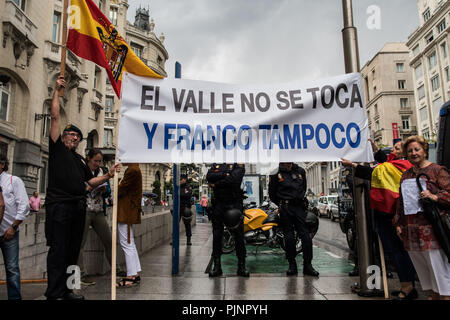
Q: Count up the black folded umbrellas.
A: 1